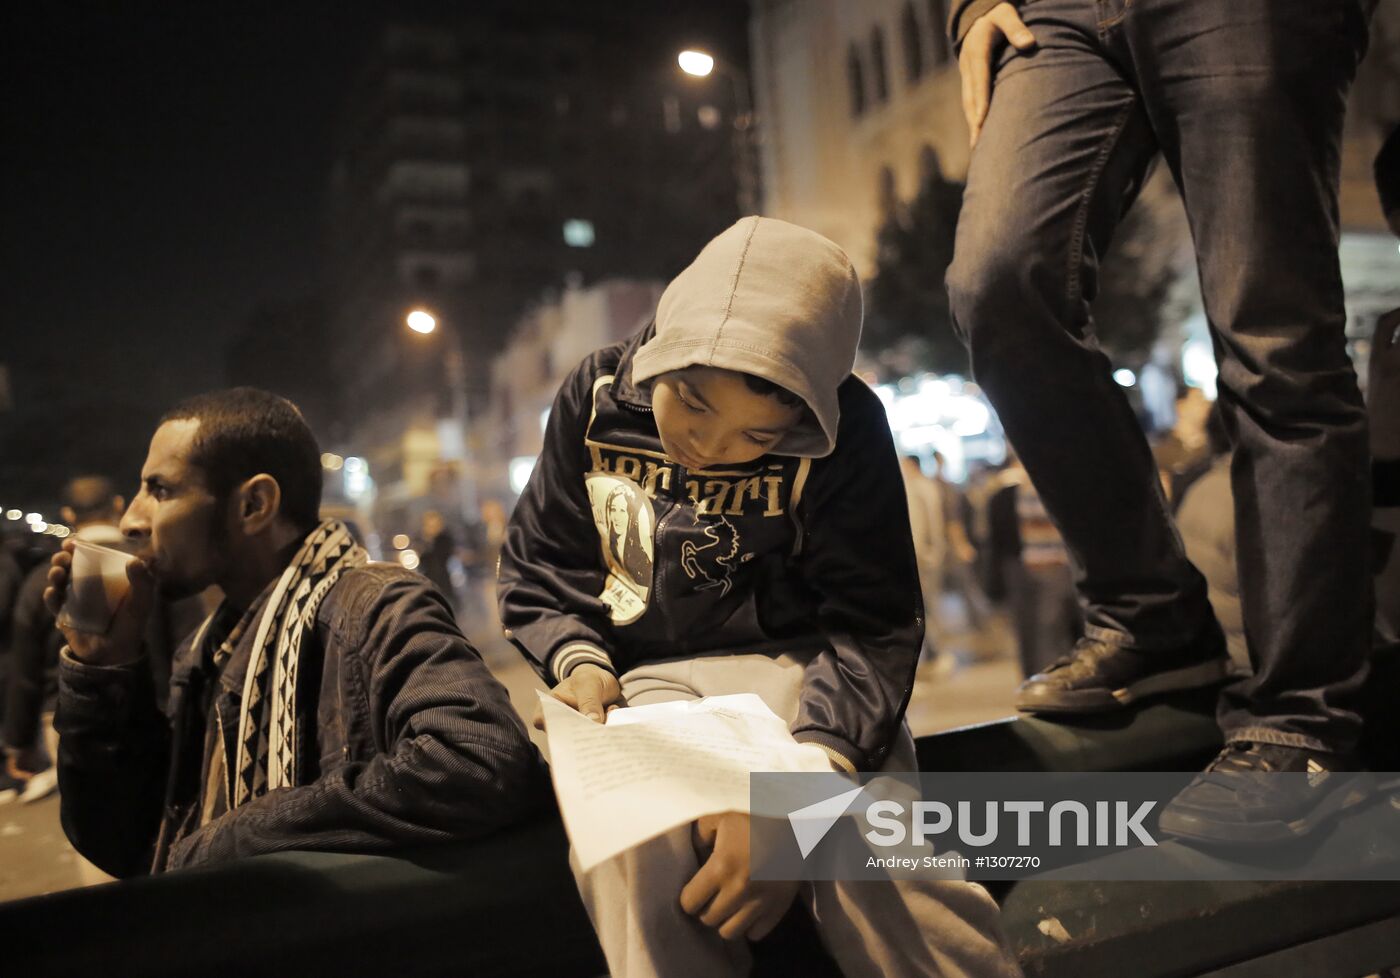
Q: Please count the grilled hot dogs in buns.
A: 0